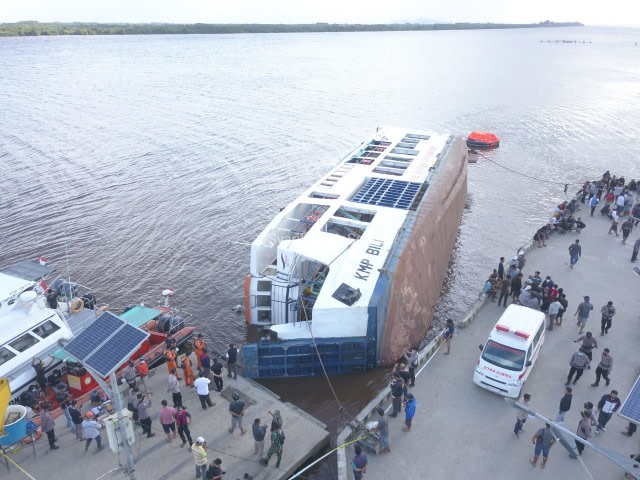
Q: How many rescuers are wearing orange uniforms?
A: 3